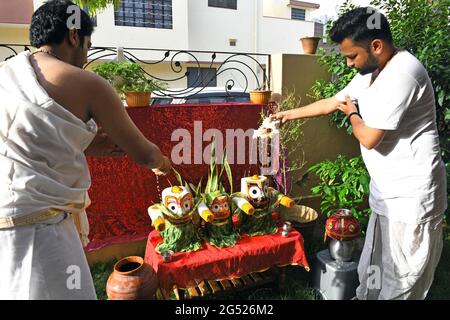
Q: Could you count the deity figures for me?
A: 3